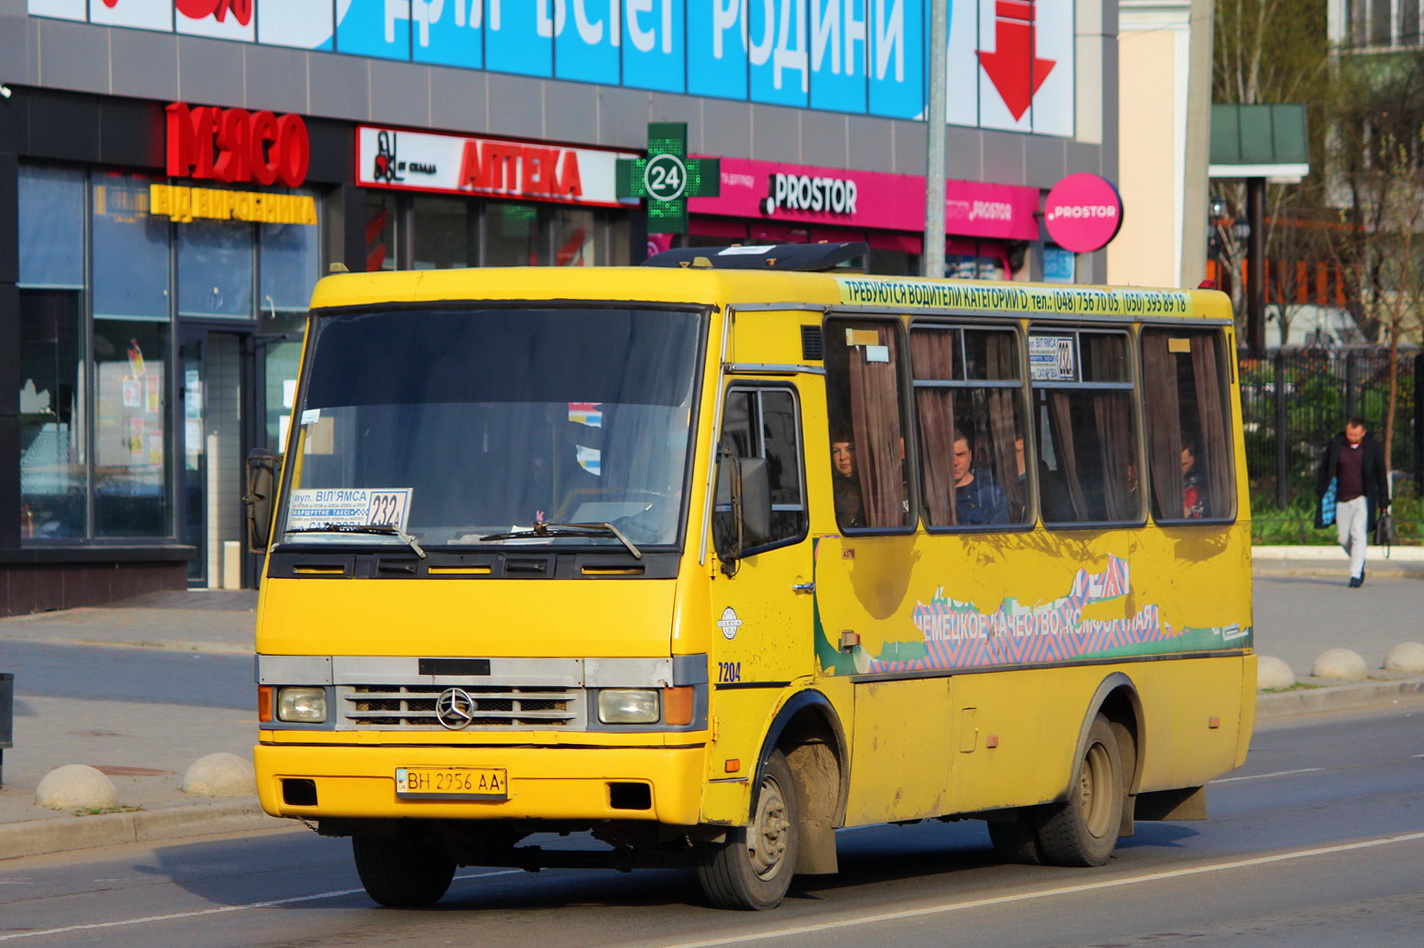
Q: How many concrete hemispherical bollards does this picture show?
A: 5